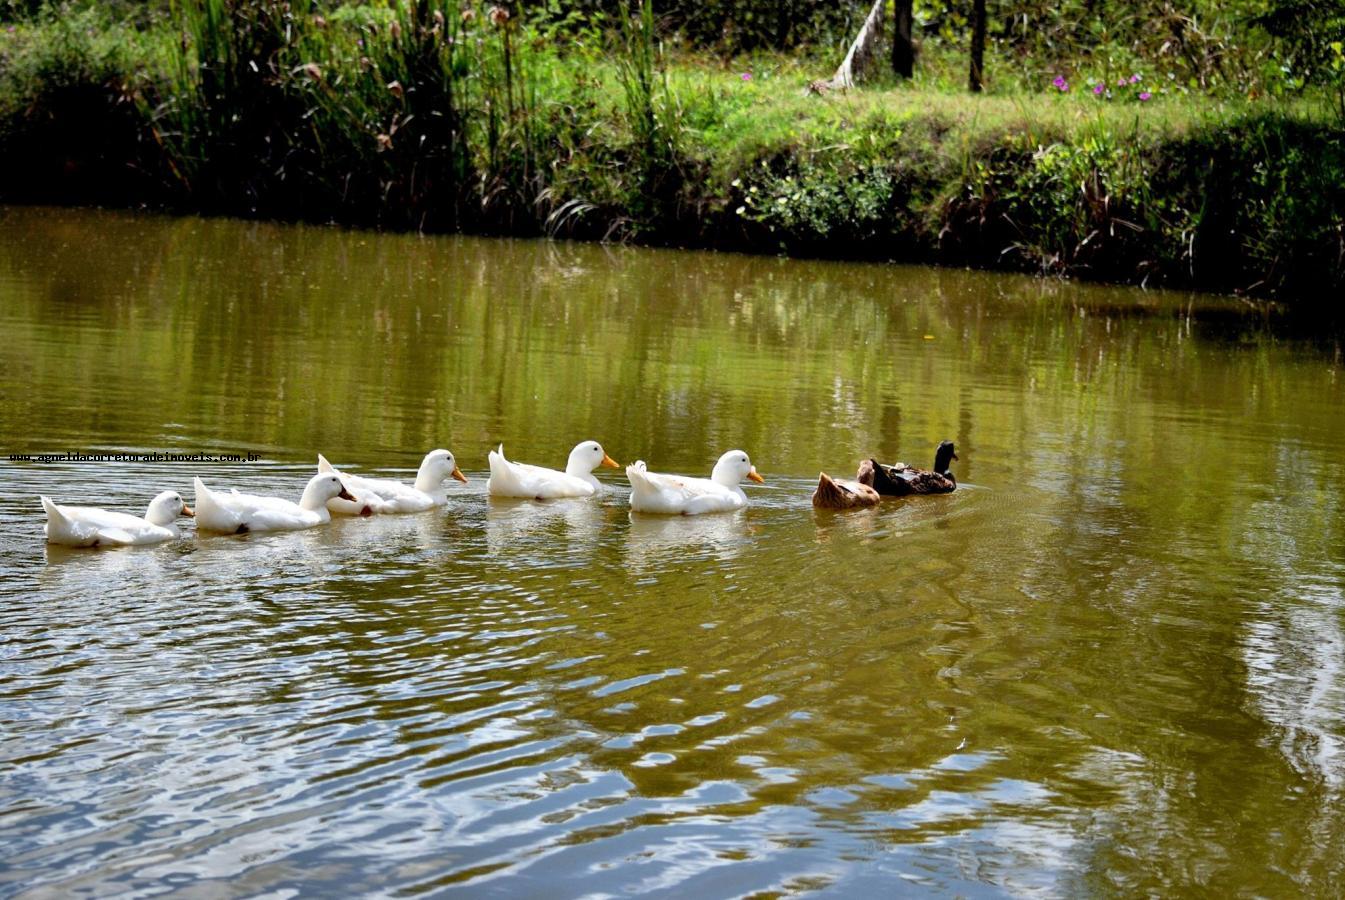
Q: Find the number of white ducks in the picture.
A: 5